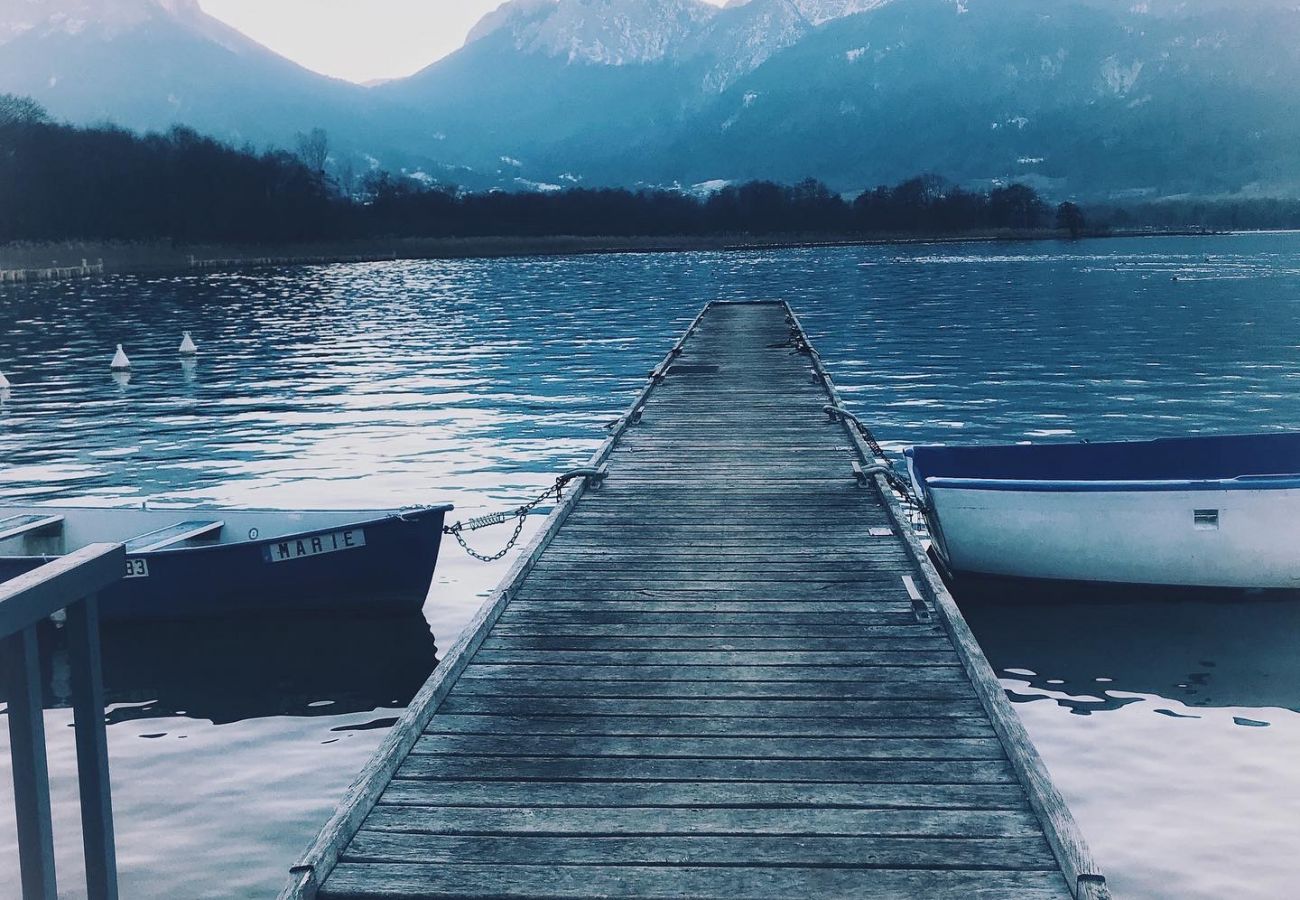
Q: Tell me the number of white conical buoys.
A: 3